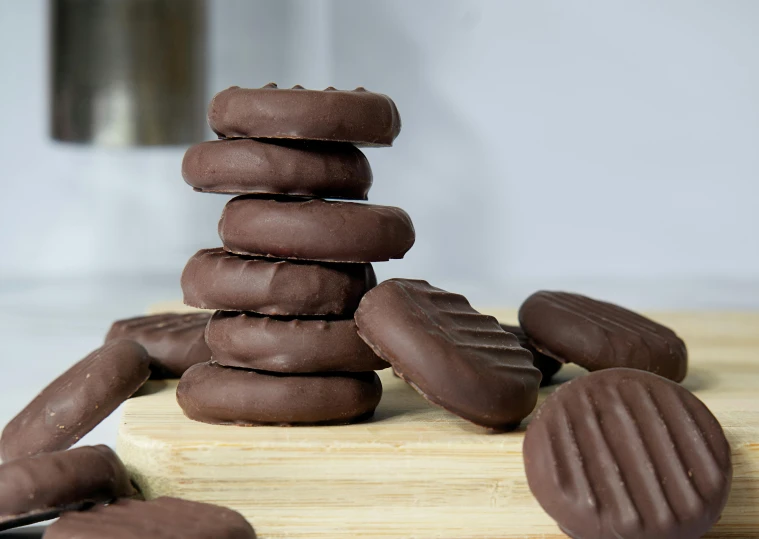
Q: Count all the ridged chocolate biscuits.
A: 14